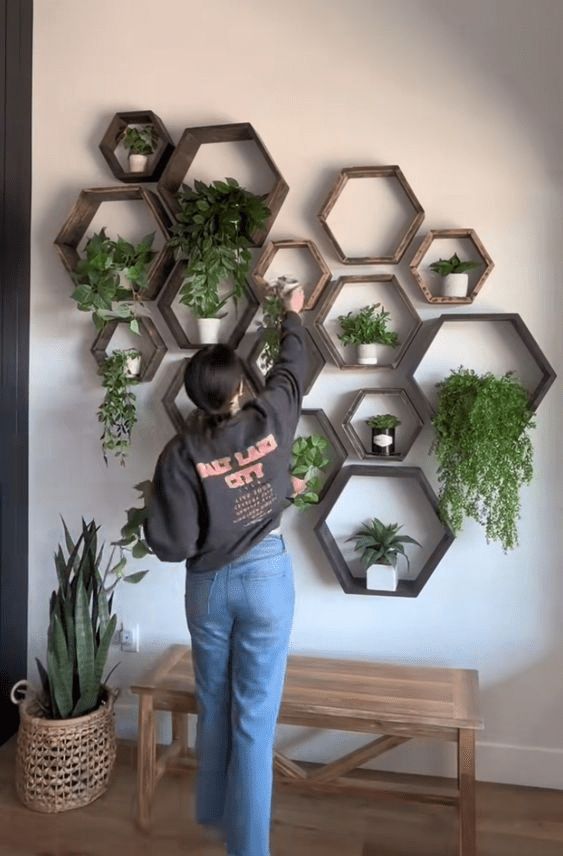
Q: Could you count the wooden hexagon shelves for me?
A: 15